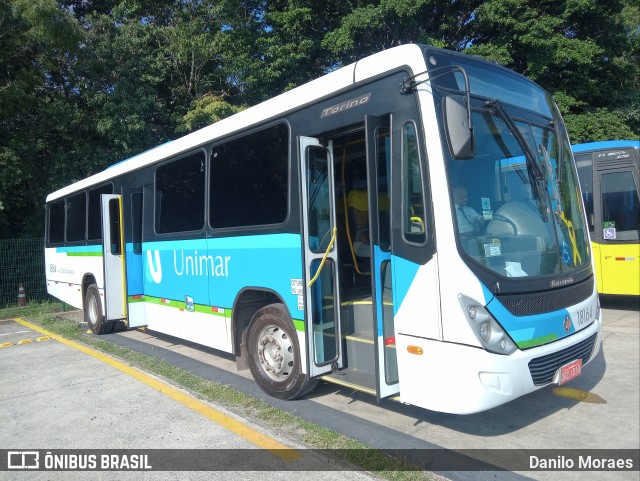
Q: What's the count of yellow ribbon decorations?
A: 1